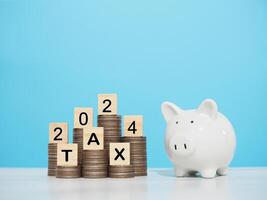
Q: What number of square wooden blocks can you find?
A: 7